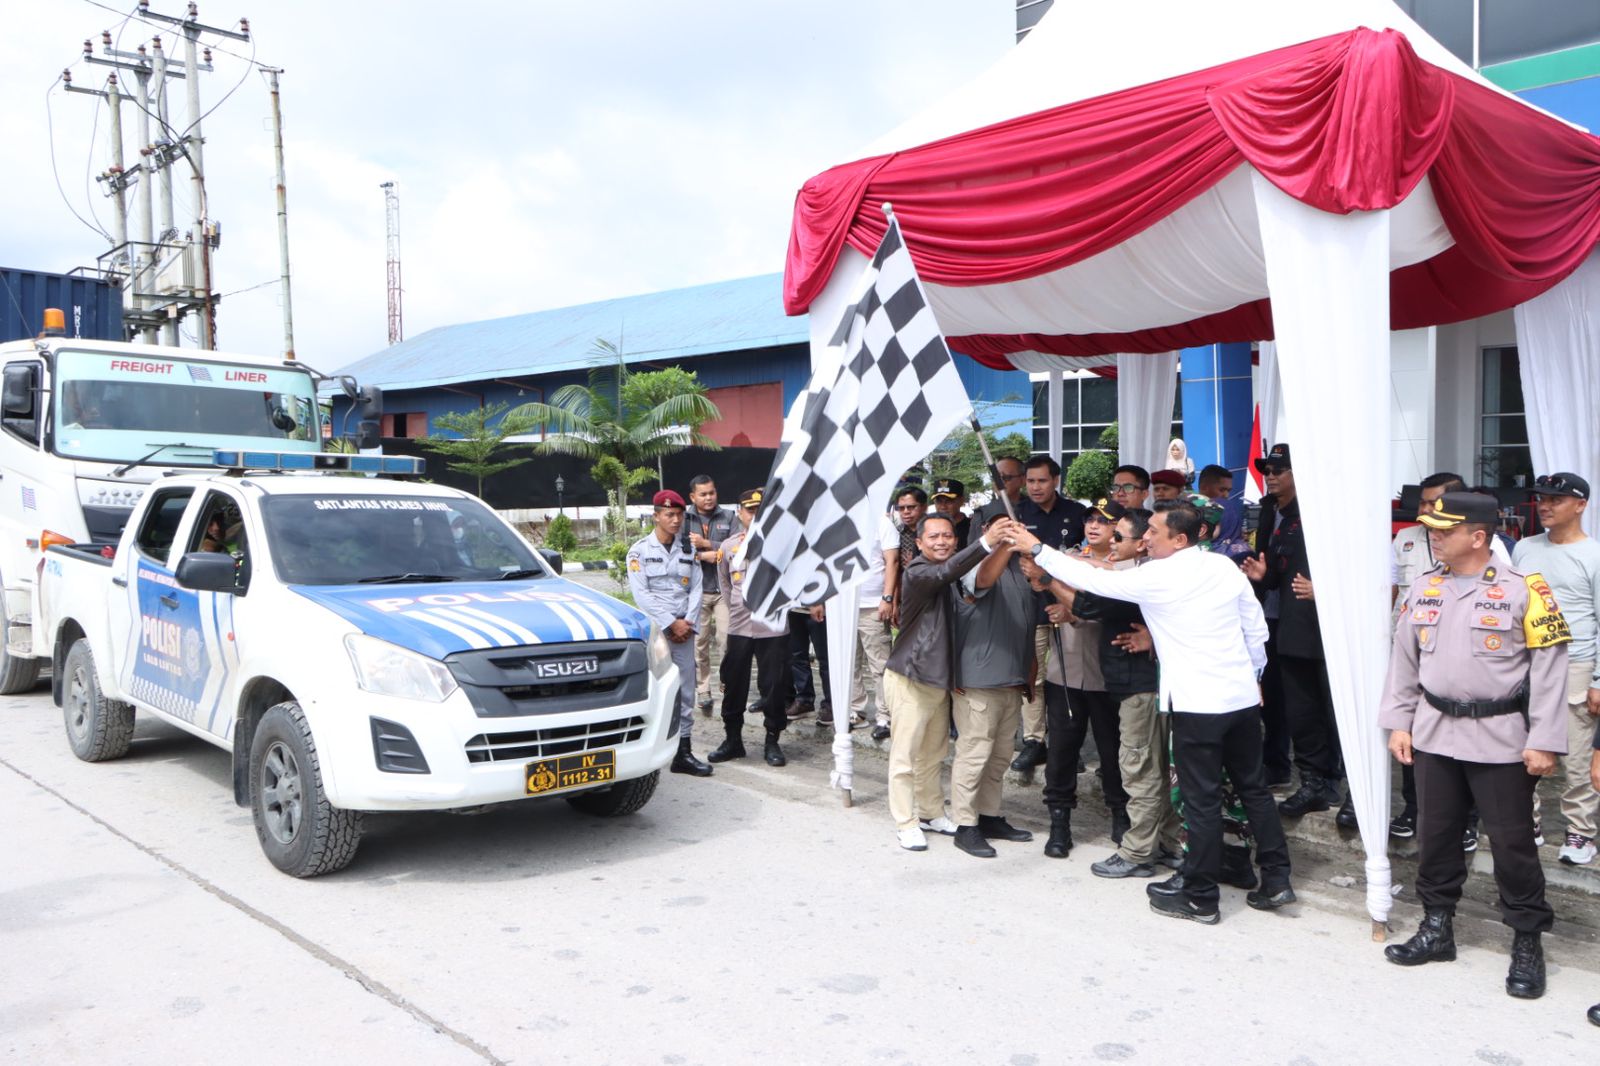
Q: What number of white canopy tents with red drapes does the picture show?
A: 1